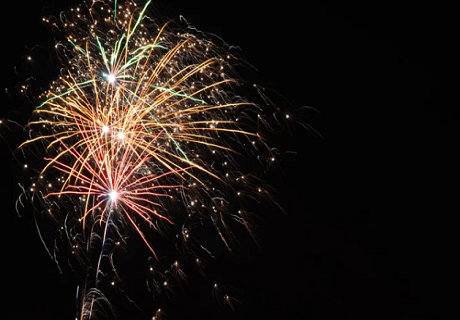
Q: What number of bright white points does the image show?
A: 4